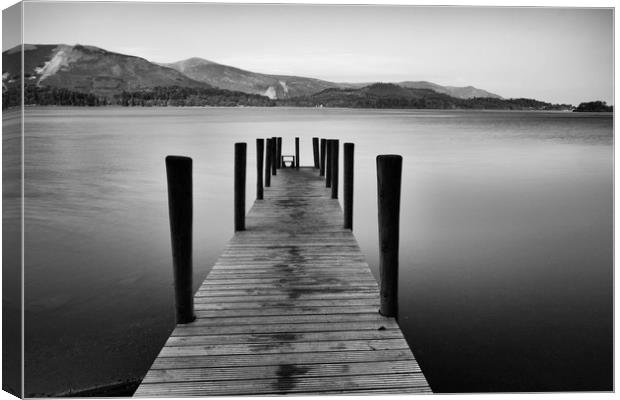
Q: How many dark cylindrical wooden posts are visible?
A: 13